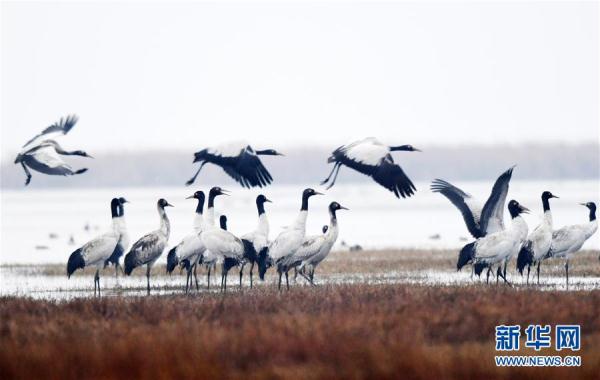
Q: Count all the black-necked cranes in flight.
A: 3